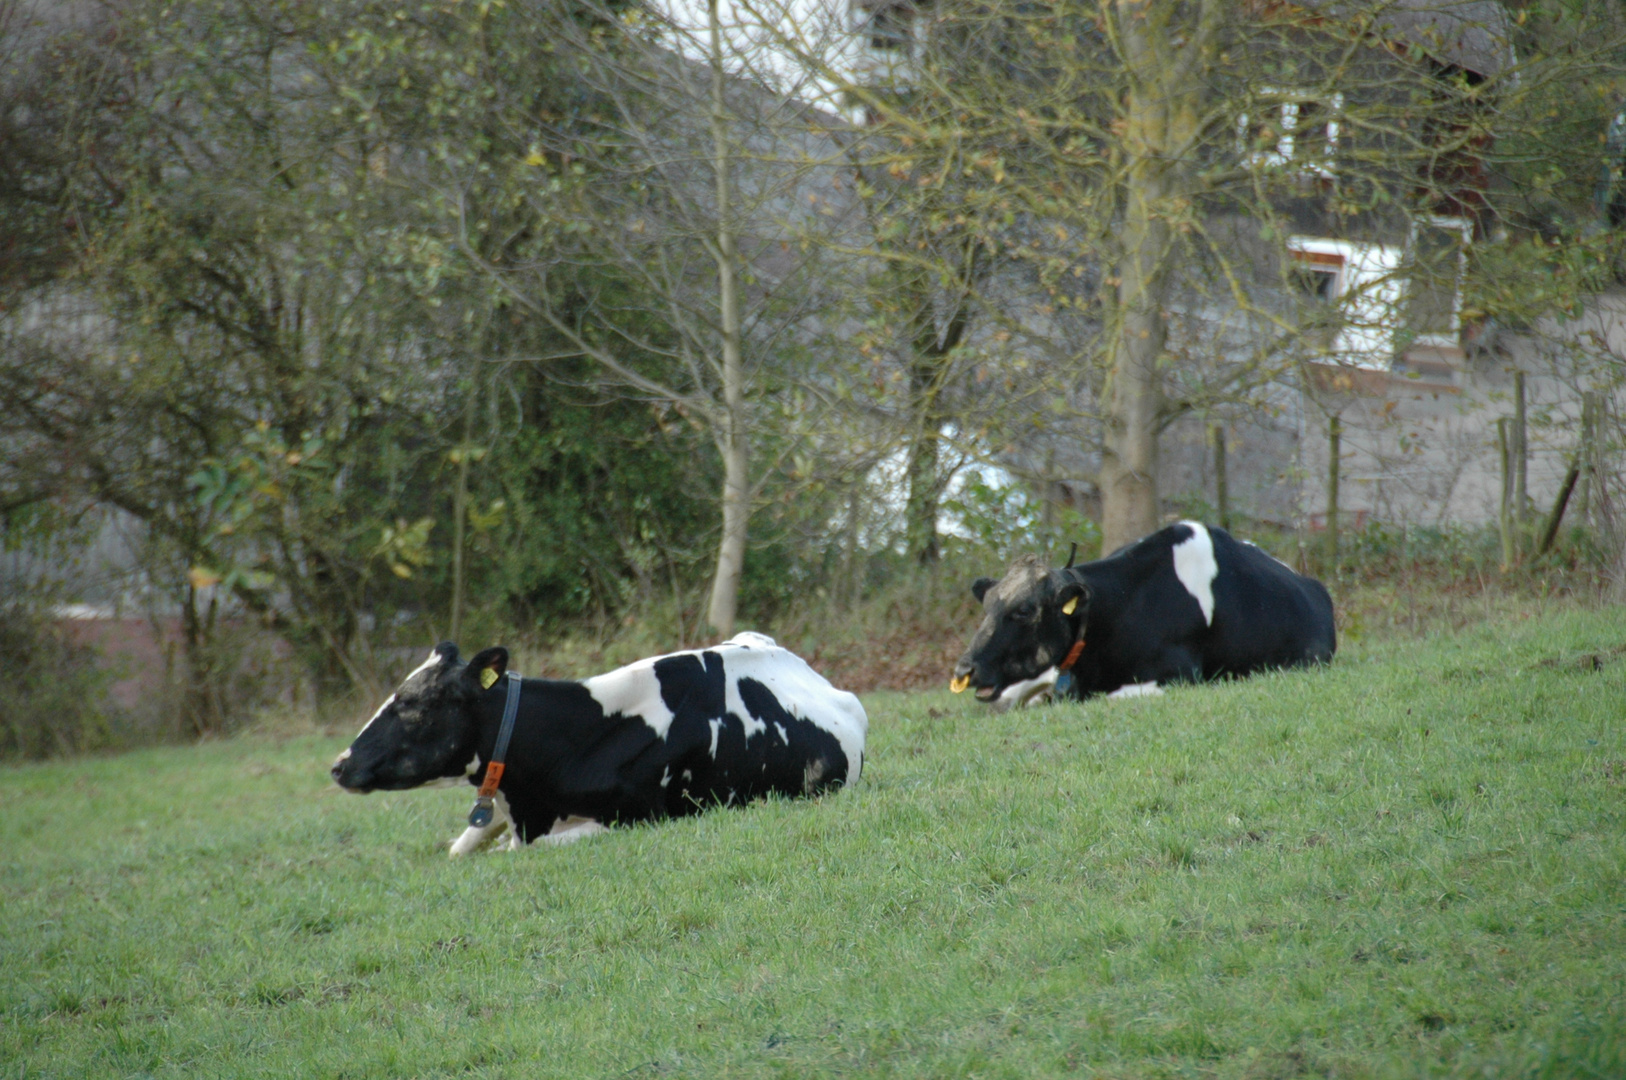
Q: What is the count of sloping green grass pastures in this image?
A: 1